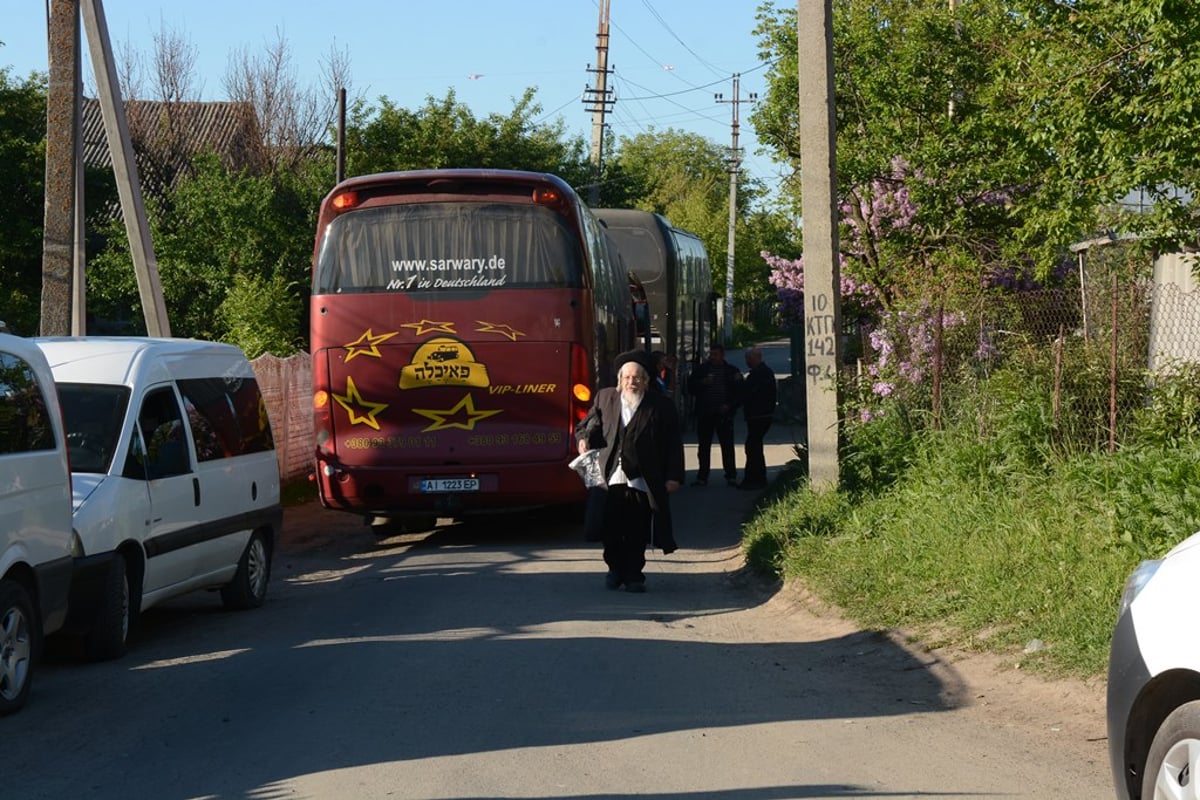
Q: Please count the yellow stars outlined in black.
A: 5